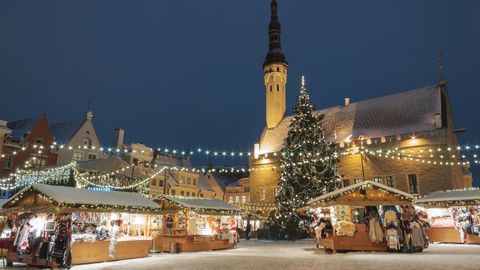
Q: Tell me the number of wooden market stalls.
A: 4